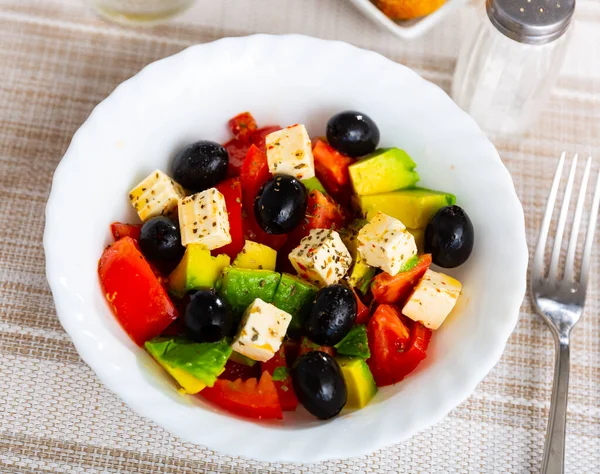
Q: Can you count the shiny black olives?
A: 8